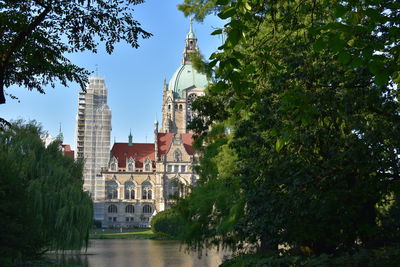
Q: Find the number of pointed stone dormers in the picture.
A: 3